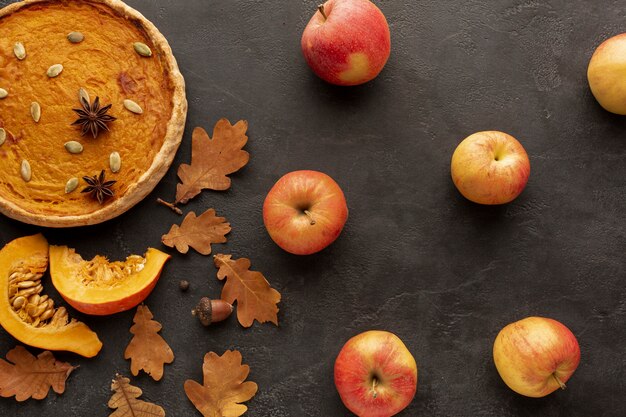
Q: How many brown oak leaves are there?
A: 7